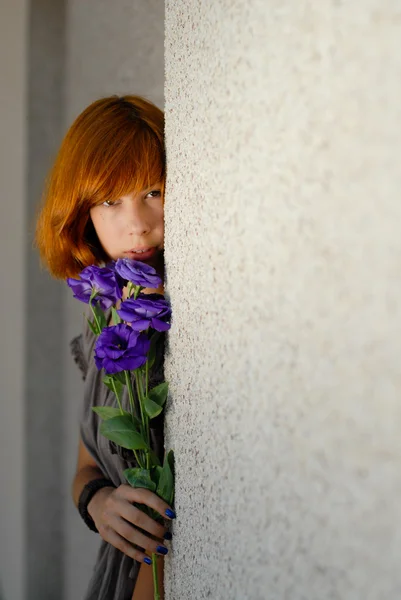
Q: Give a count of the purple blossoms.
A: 4